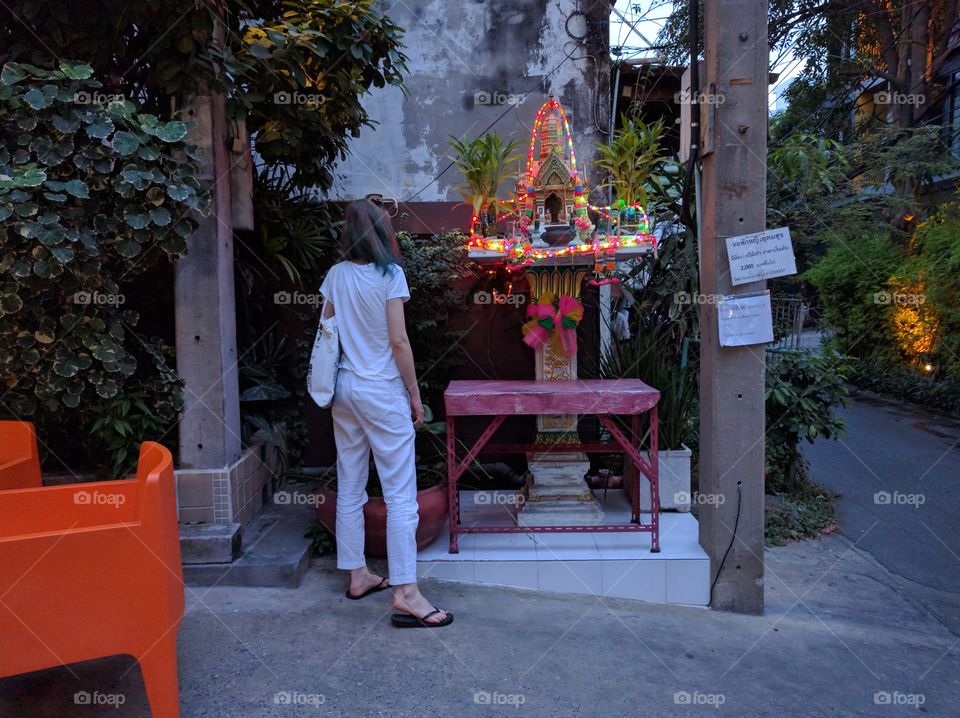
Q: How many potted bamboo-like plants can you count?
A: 2